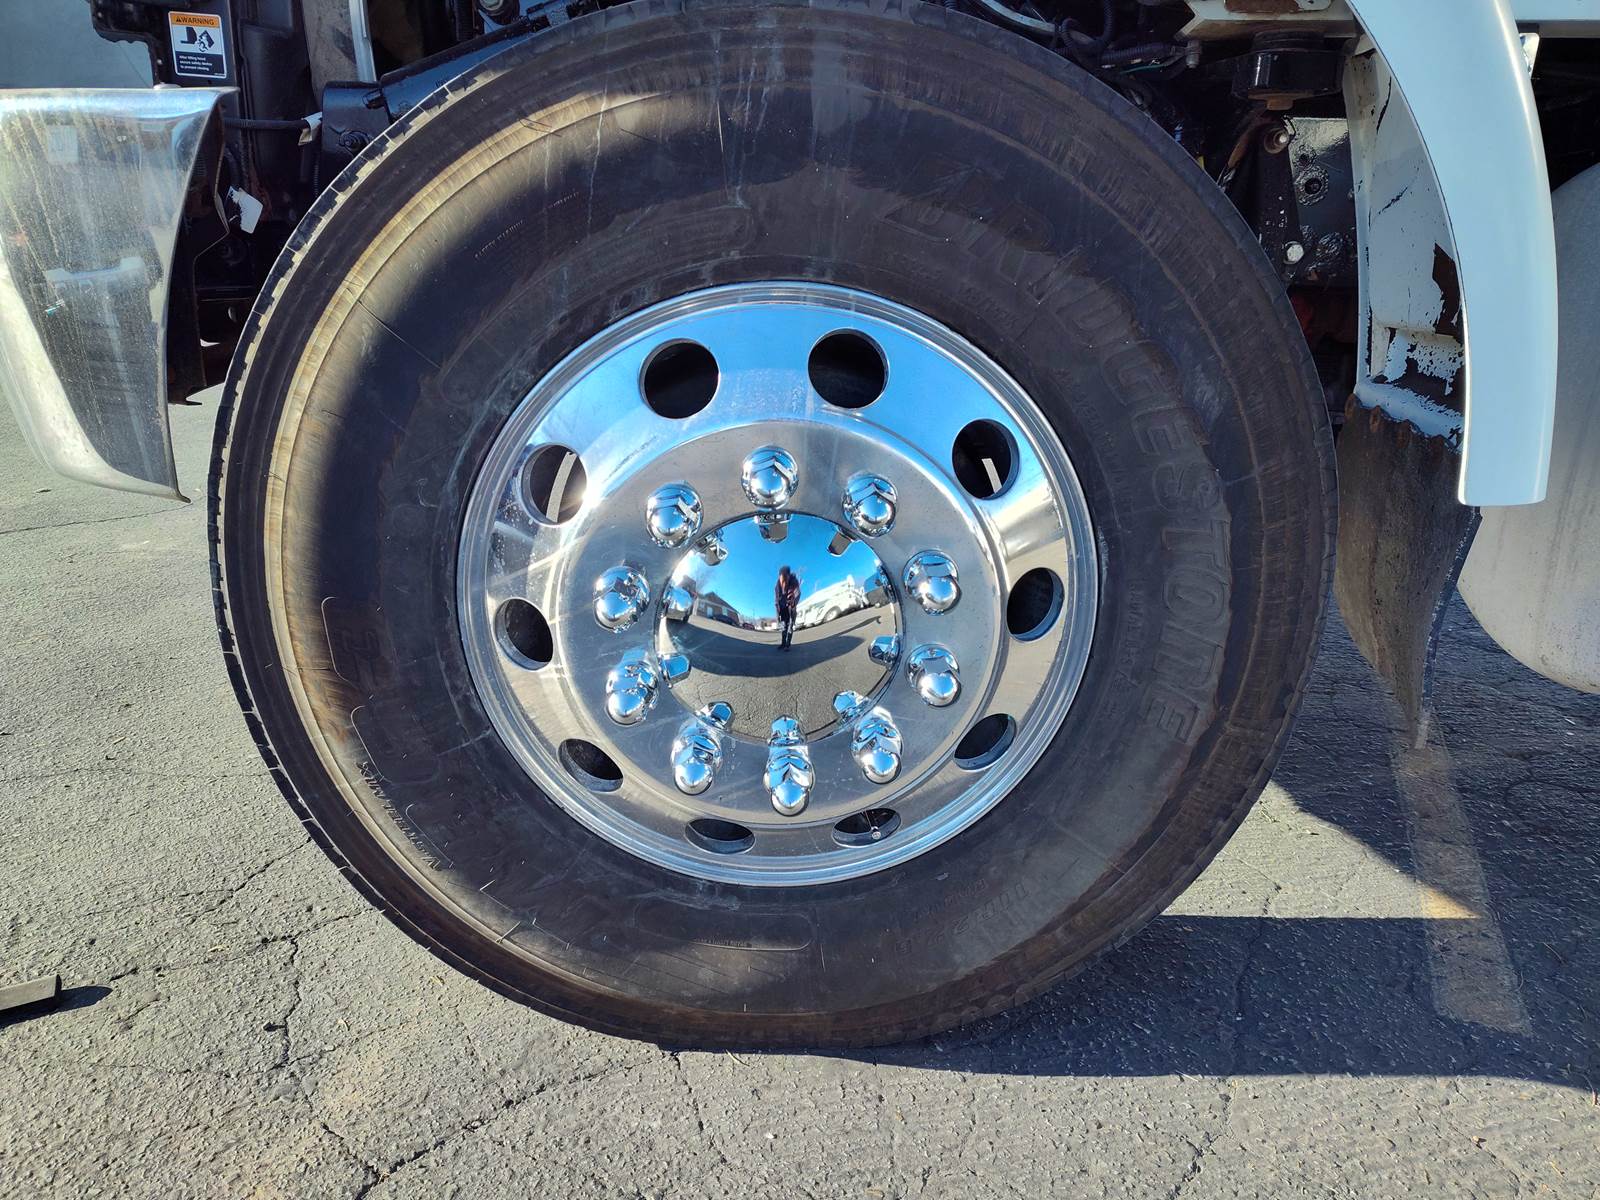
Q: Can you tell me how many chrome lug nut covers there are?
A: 10